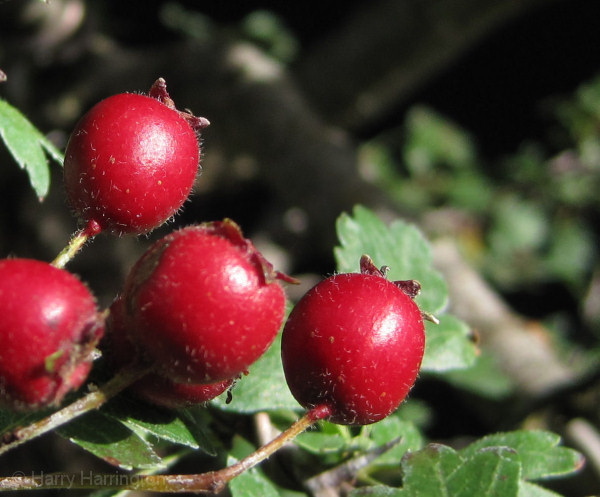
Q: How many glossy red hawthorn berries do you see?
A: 5